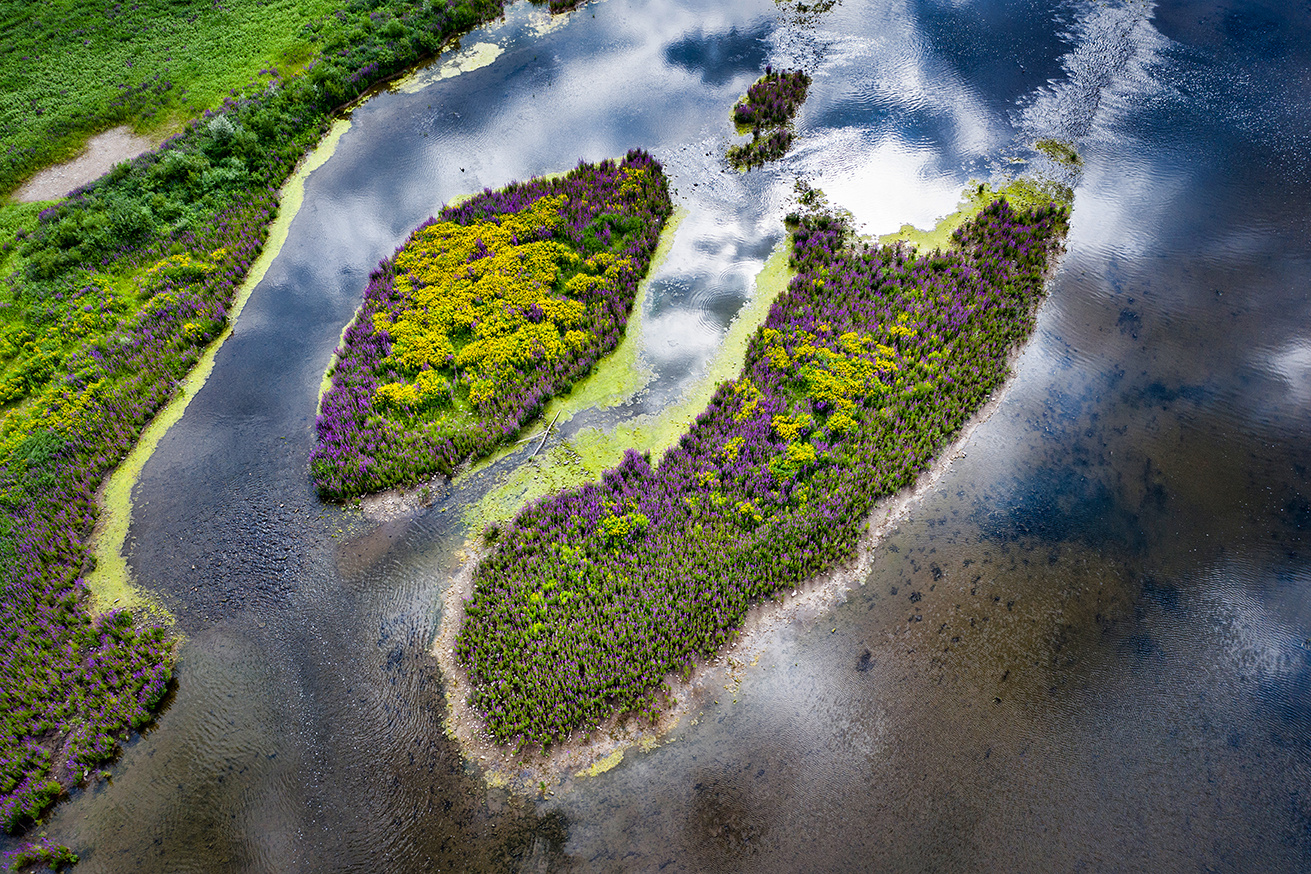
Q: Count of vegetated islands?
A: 3